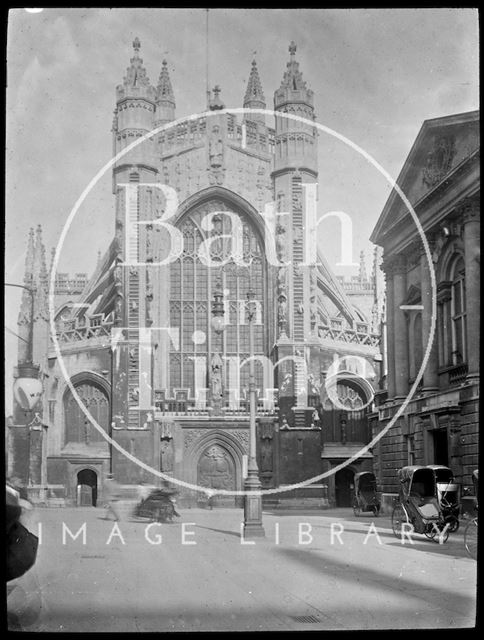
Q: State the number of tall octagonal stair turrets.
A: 2